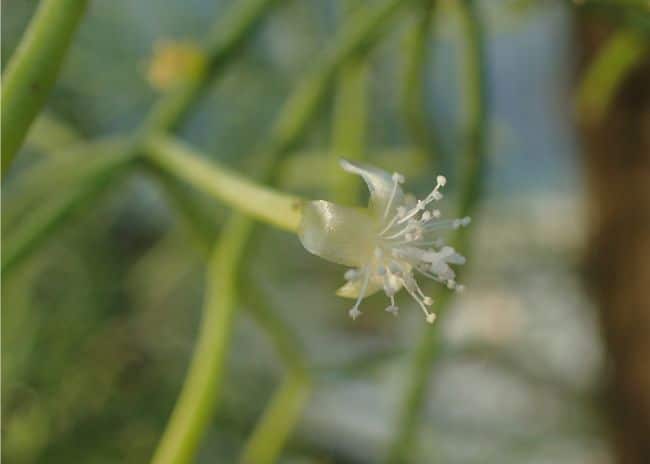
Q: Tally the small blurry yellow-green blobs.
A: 1